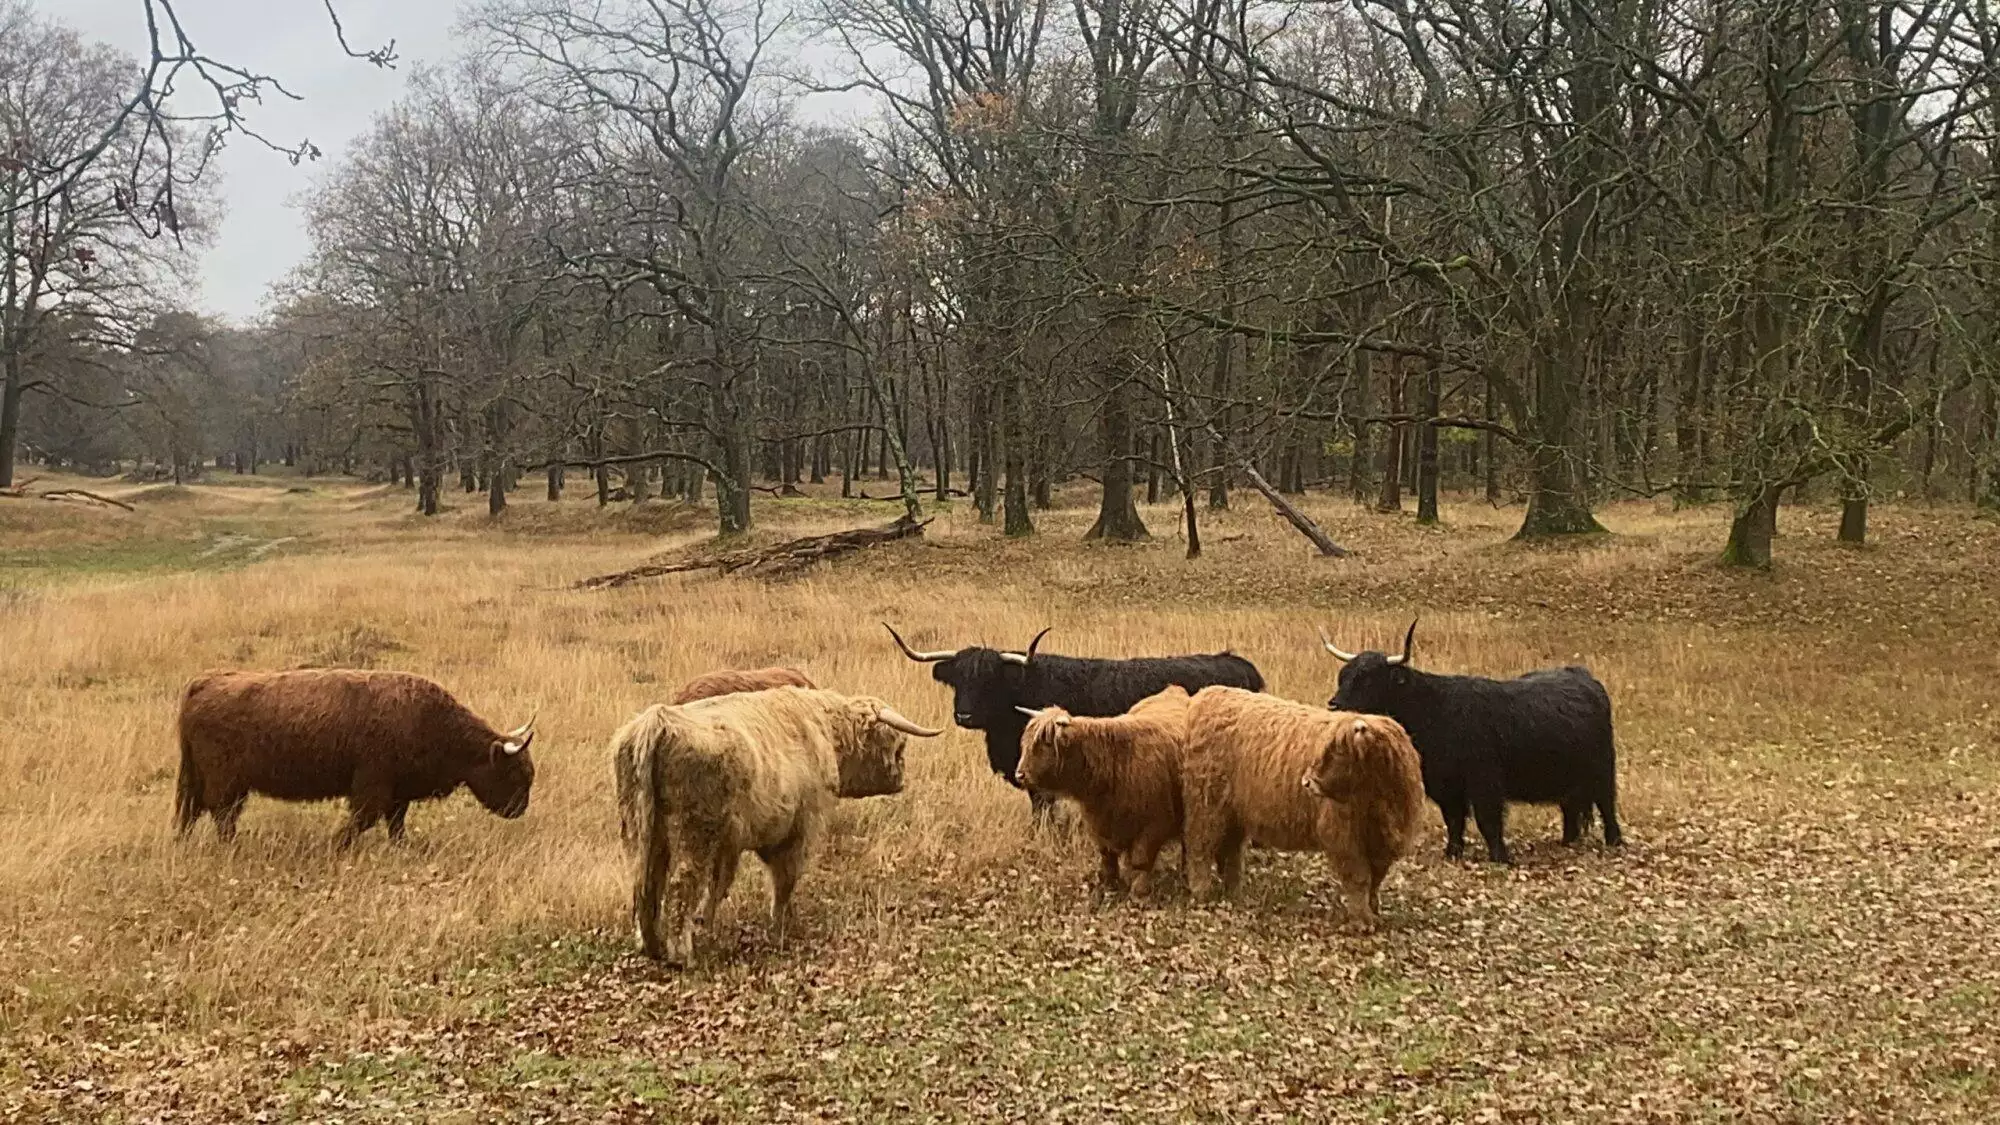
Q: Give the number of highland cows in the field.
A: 7